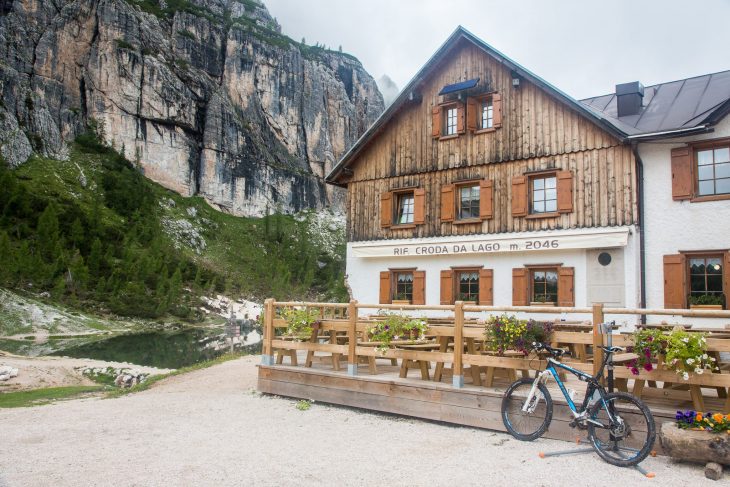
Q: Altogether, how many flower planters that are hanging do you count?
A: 4